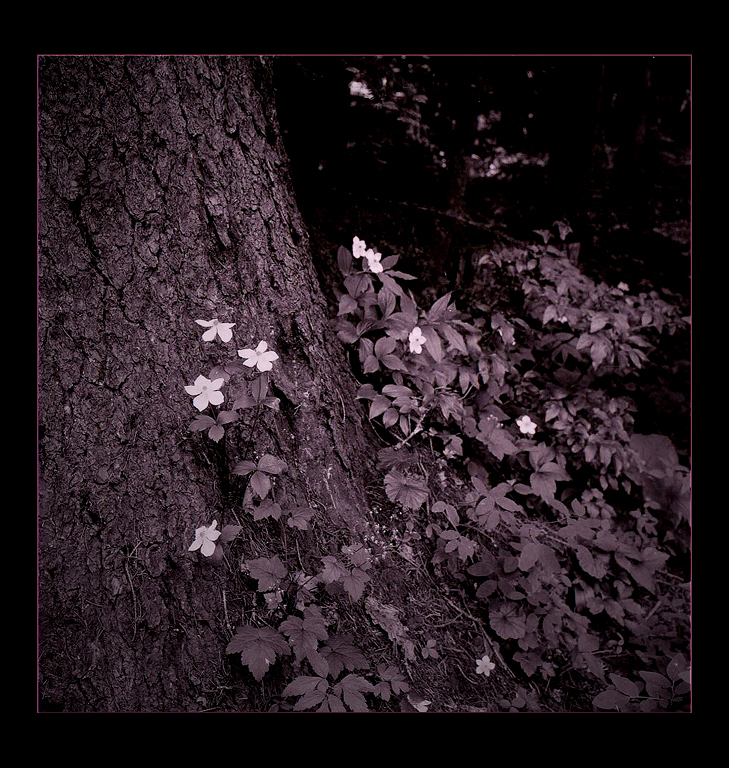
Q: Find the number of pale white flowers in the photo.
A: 9